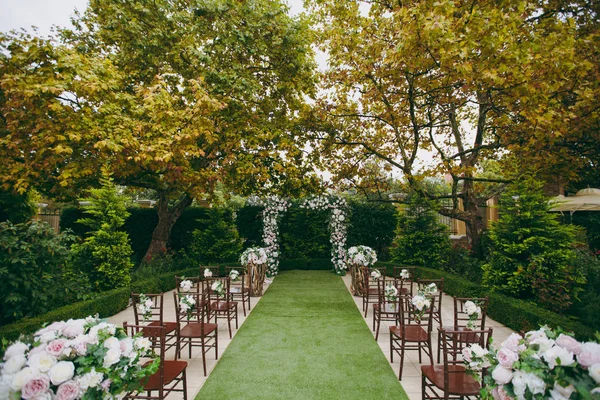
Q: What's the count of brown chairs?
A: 14